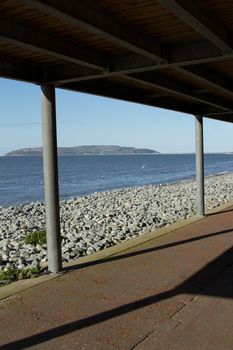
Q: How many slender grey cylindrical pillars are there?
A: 2